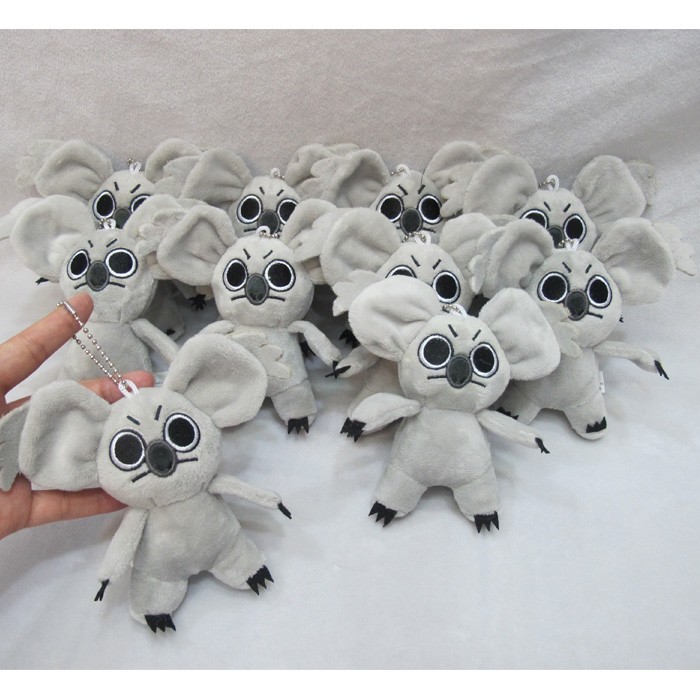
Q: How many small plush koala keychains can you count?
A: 10